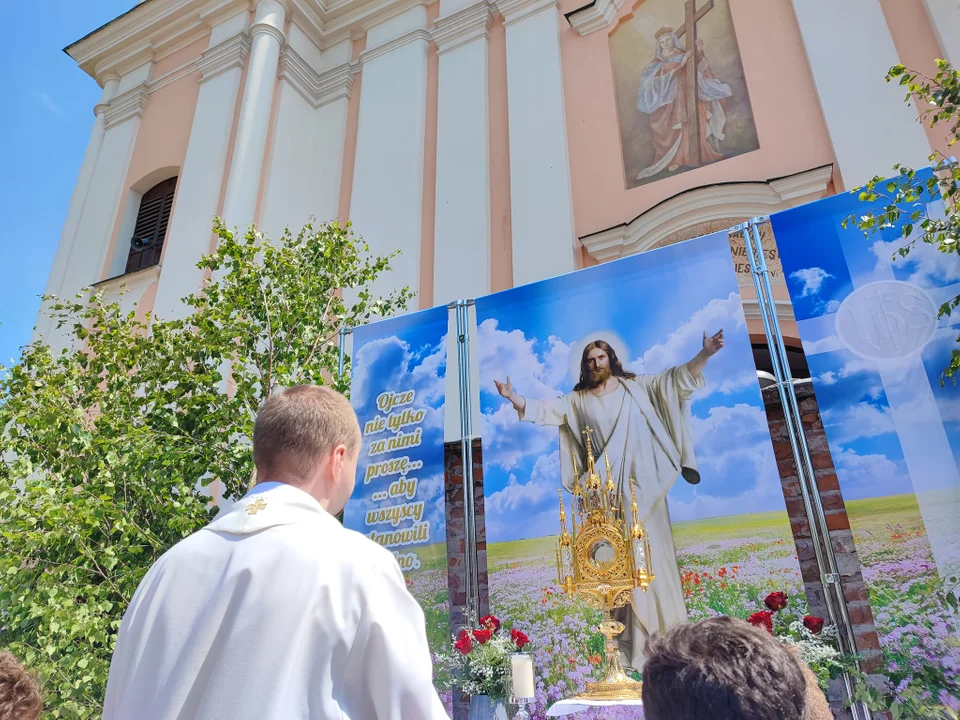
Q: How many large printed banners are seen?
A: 3